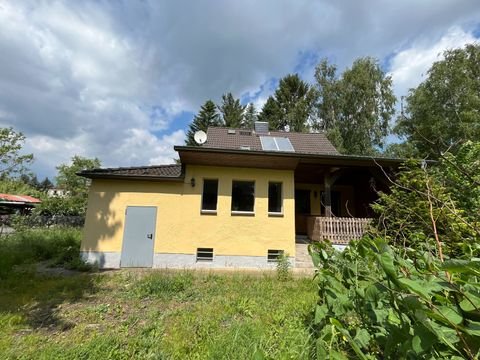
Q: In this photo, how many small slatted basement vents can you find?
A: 2